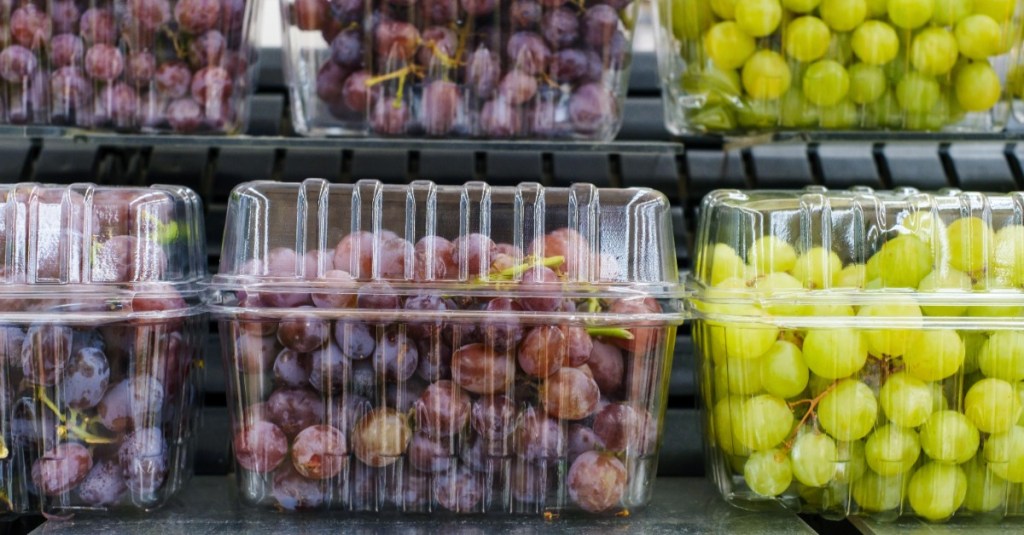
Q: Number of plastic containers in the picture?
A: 6